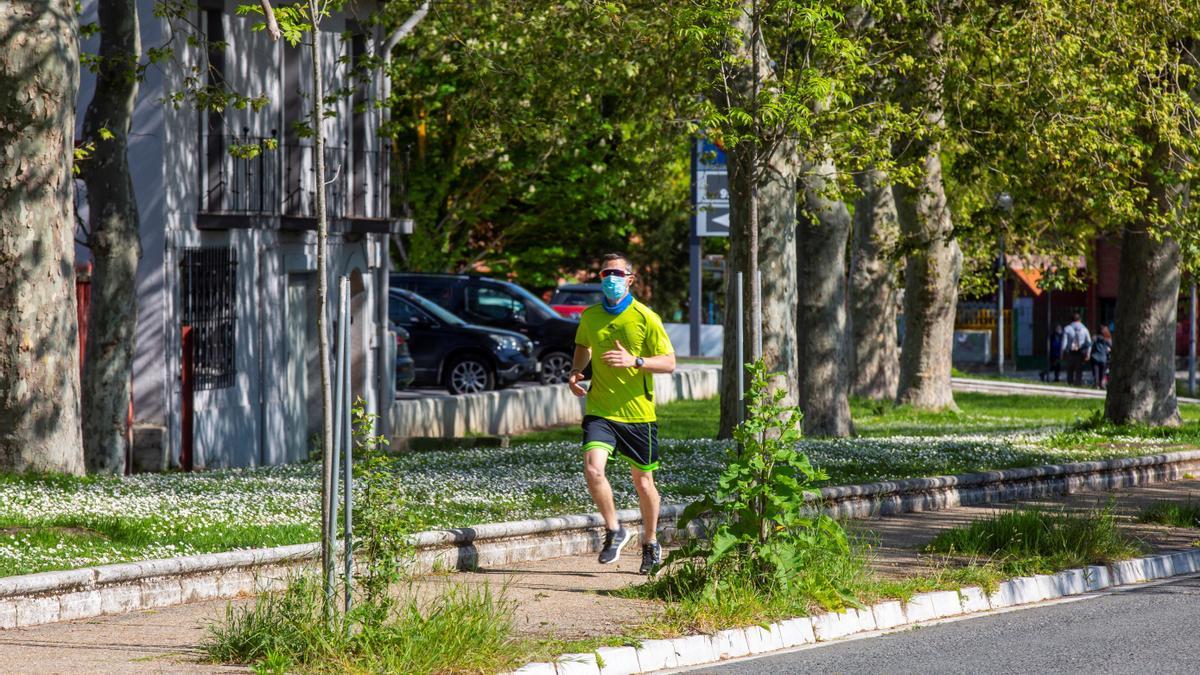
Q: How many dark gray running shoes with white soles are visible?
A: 2